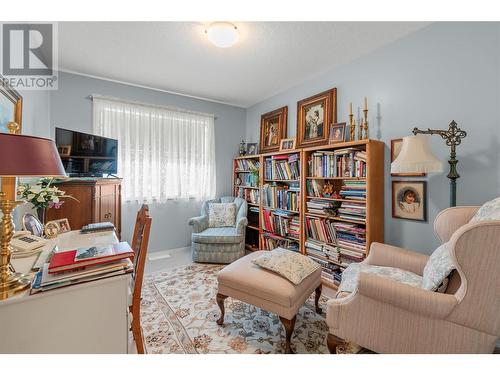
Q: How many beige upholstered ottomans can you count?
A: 1